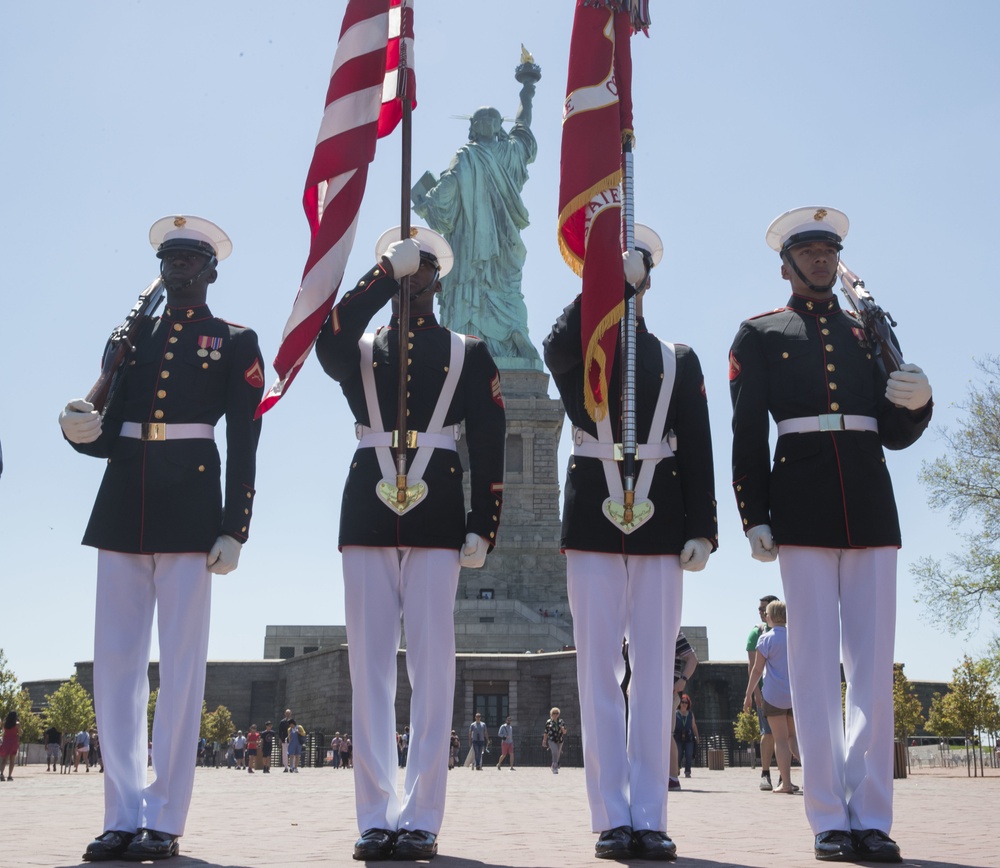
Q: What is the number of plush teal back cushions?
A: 0